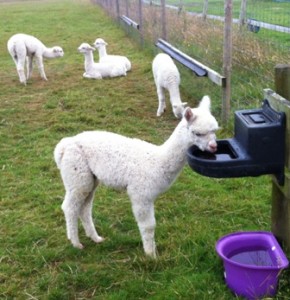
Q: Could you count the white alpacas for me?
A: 5